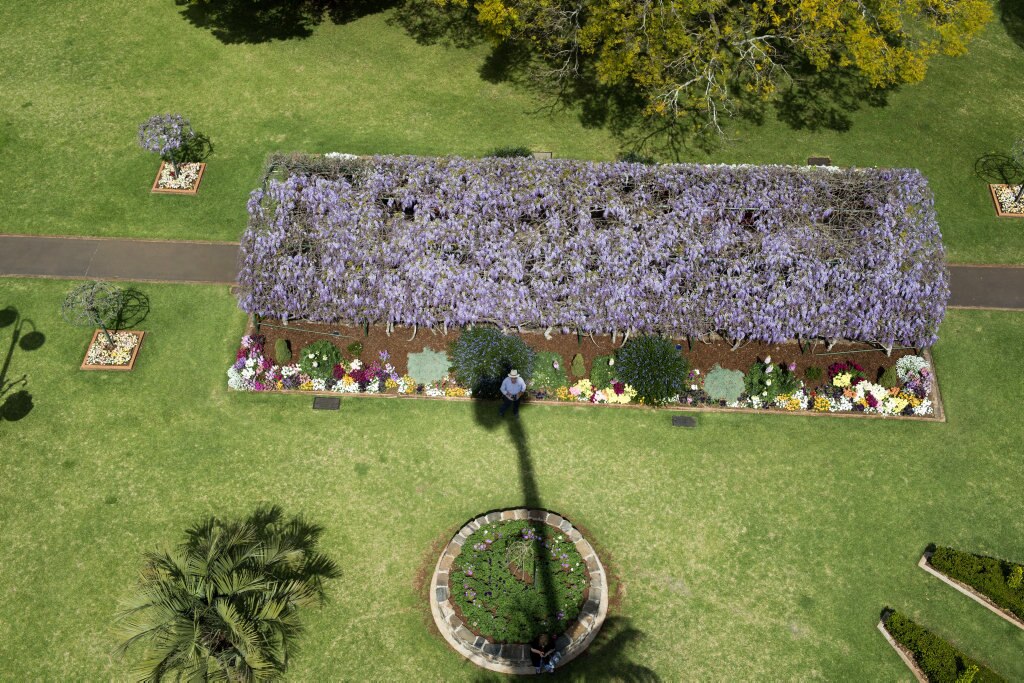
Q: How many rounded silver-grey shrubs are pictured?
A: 2